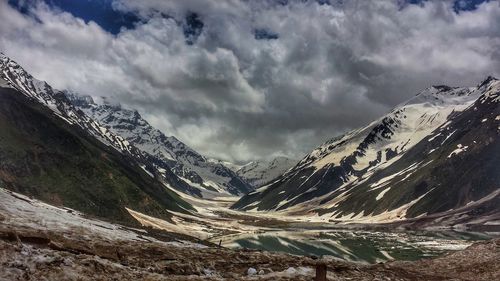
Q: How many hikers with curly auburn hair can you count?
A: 0